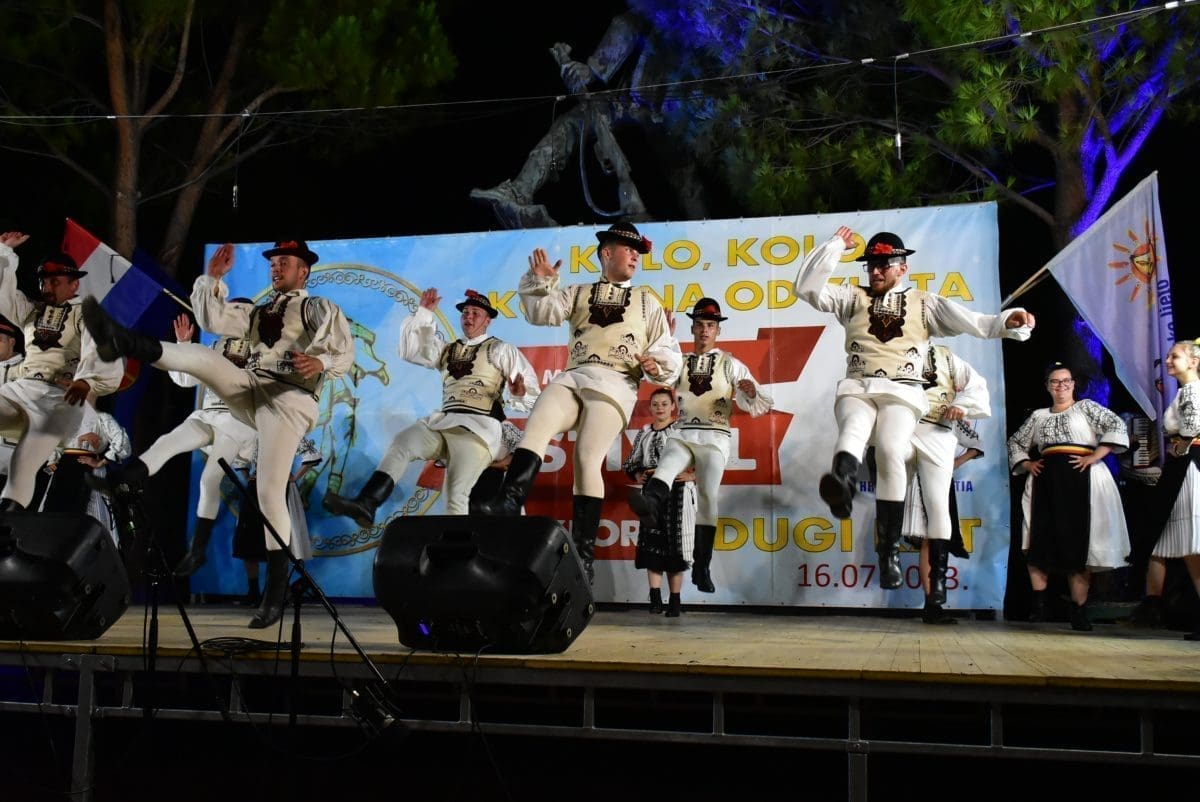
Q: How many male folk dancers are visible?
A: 9